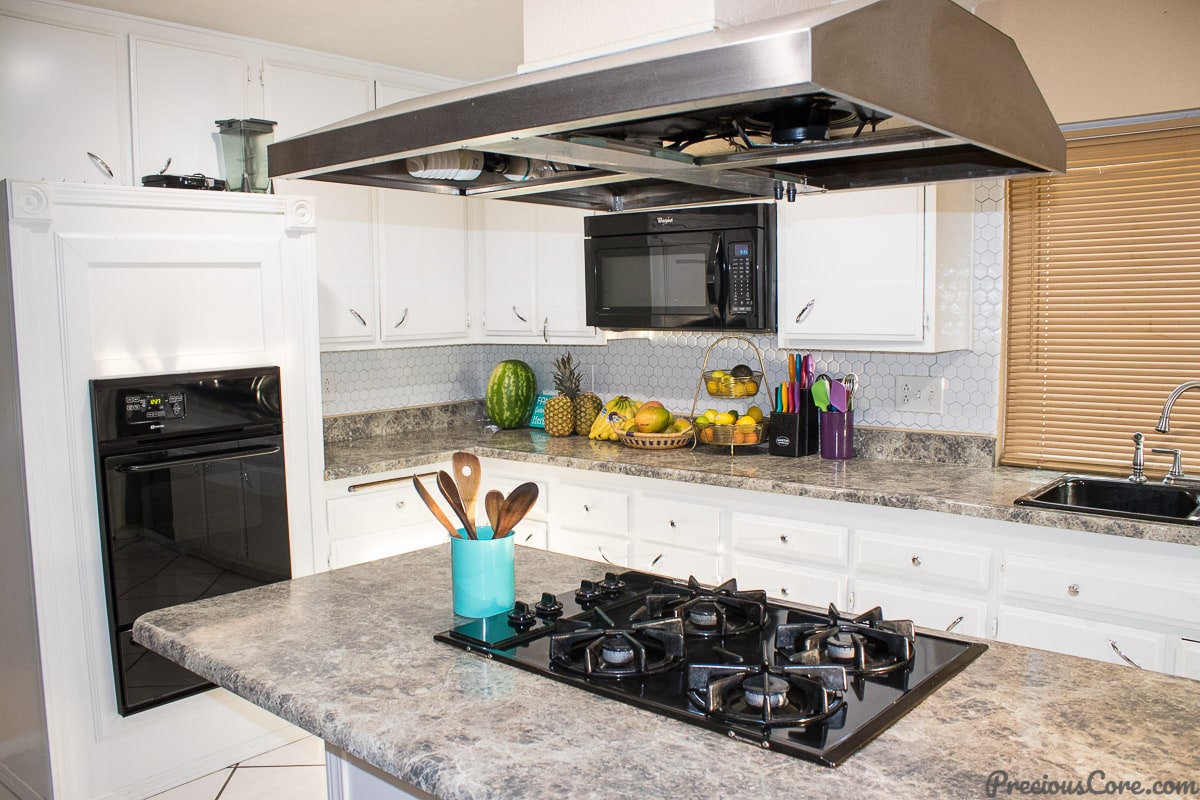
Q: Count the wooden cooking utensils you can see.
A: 5